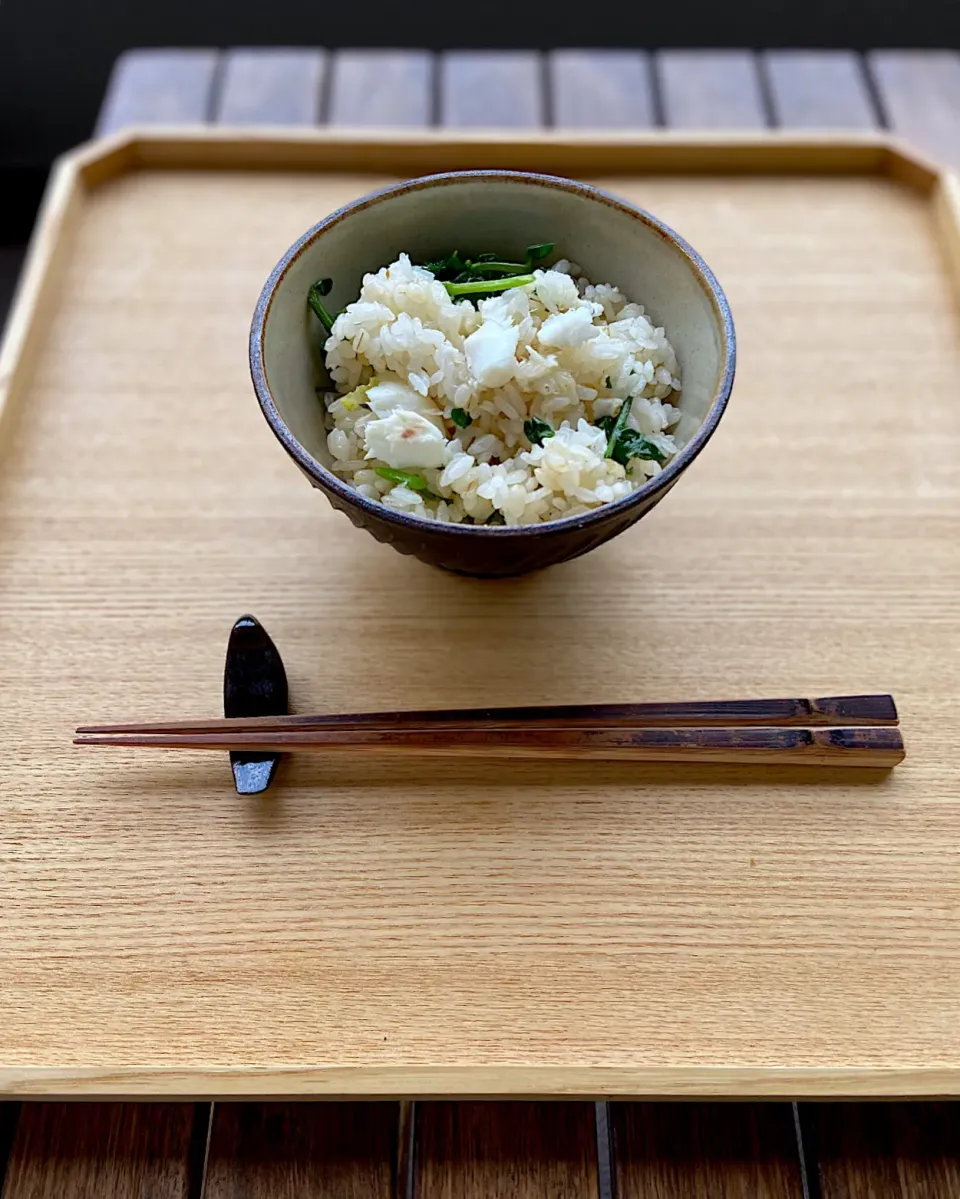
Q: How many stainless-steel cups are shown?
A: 0